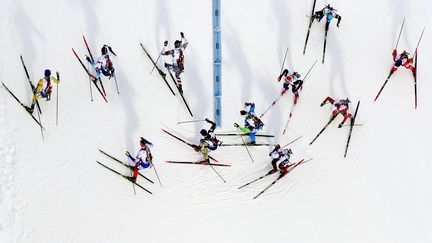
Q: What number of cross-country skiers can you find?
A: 11